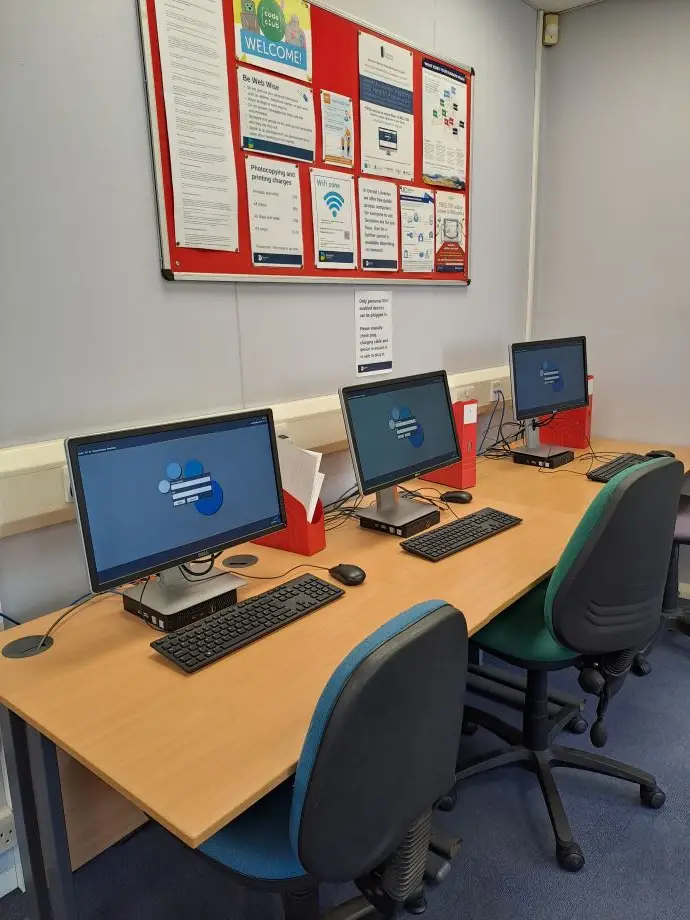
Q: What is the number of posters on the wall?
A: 12